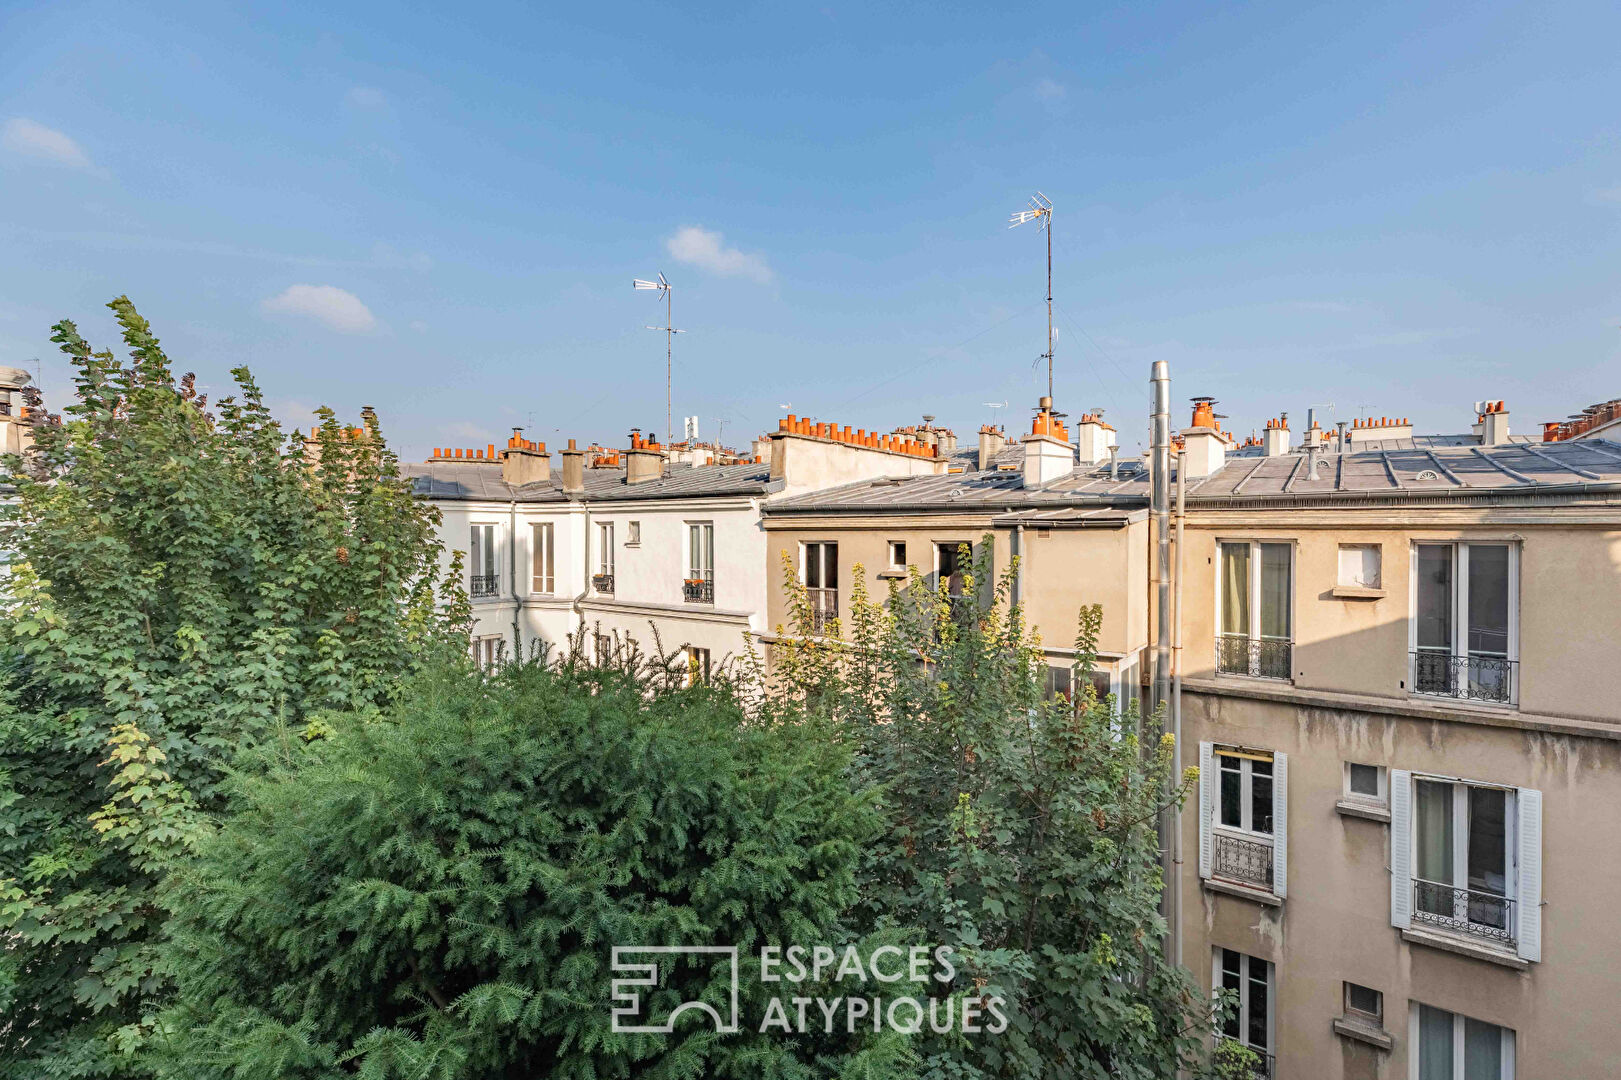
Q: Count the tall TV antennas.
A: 2